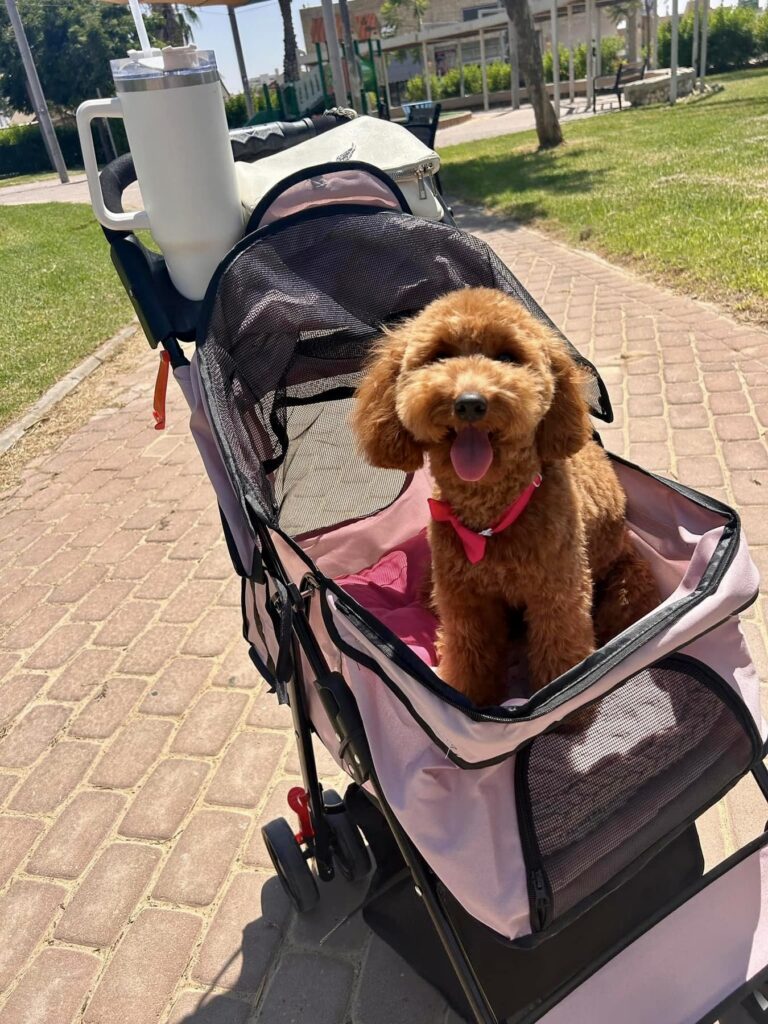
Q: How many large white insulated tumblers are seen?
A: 1